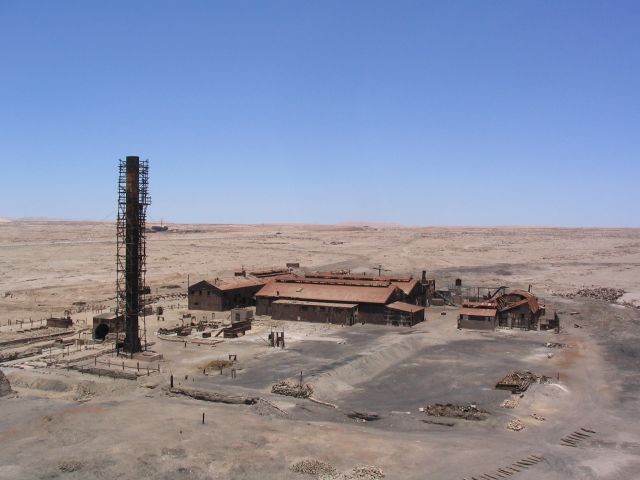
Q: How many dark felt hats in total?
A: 0